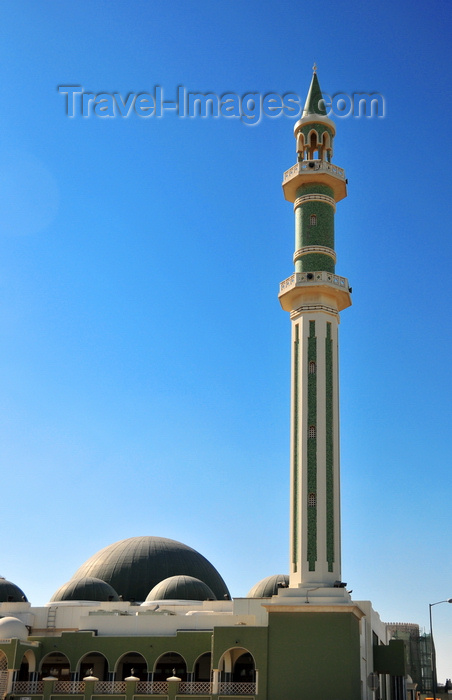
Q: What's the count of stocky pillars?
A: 4